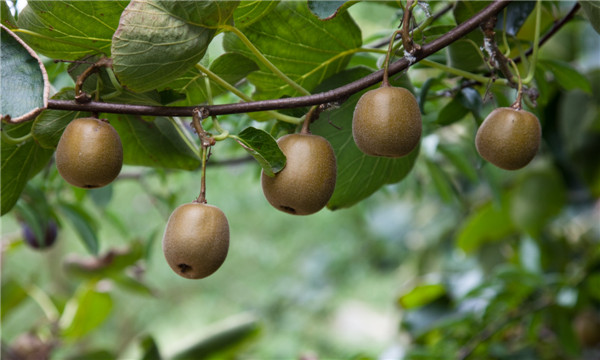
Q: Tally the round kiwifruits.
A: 5